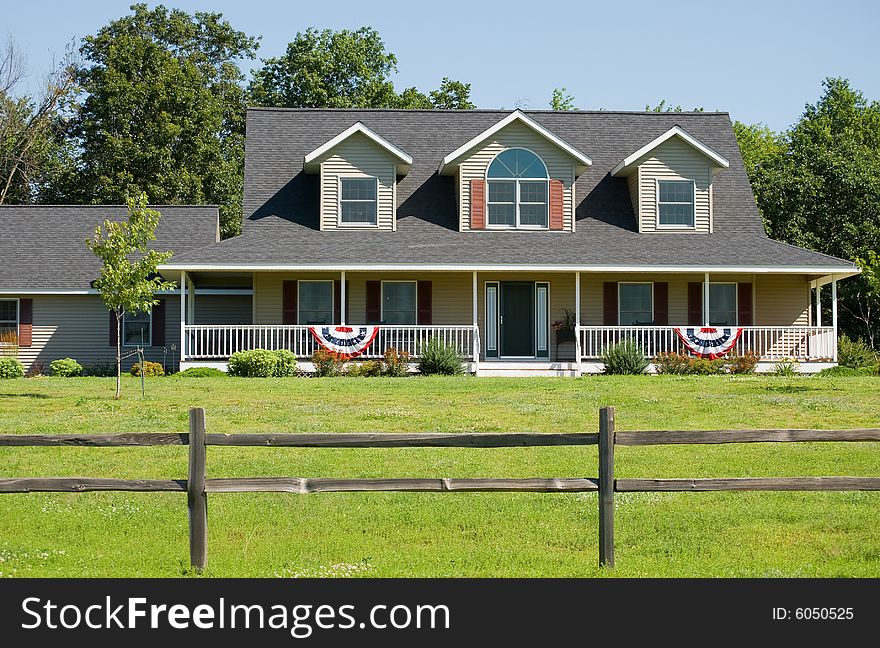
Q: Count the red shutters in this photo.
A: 13